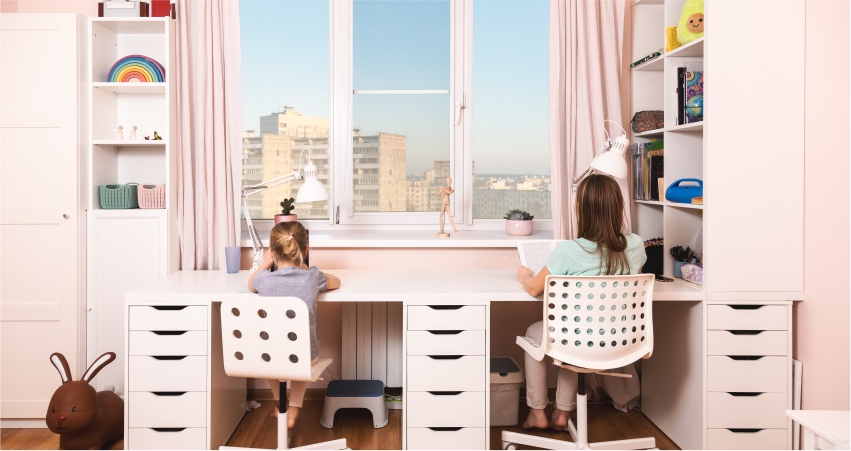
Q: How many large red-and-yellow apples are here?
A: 0